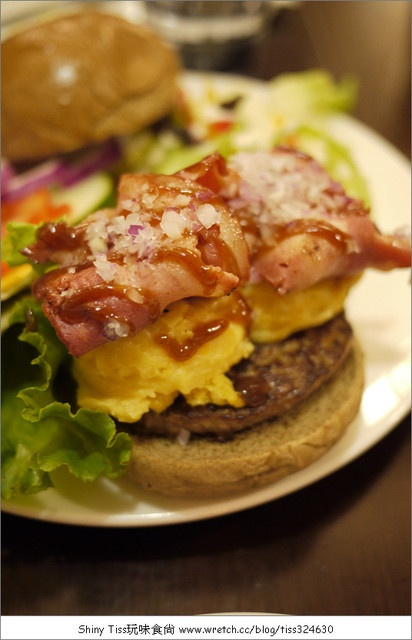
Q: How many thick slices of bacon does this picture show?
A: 2